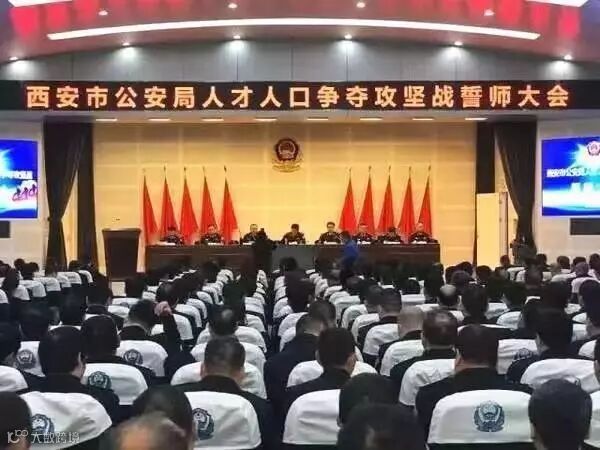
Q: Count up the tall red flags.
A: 10